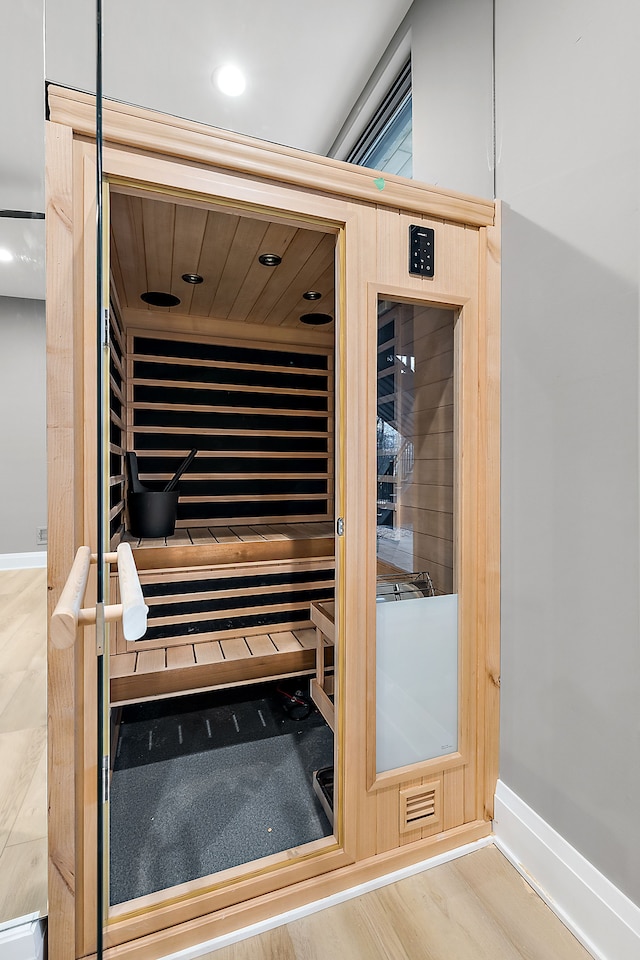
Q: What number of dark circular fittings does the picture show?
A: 5